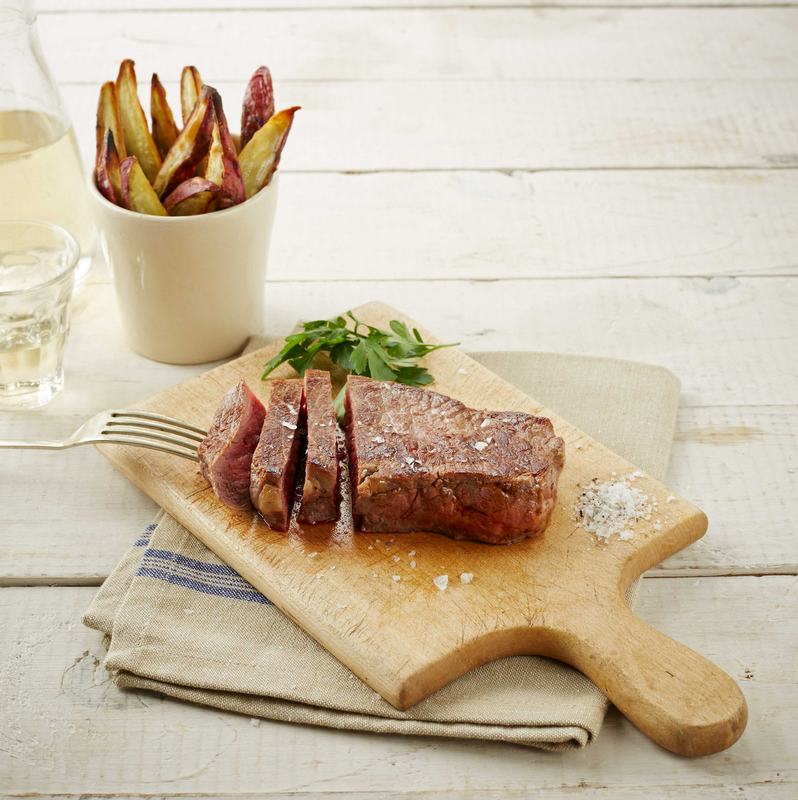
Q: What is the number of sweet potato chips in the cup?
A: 11